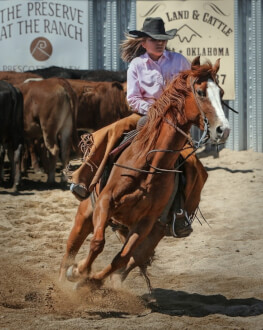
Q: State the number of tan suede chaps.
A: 2